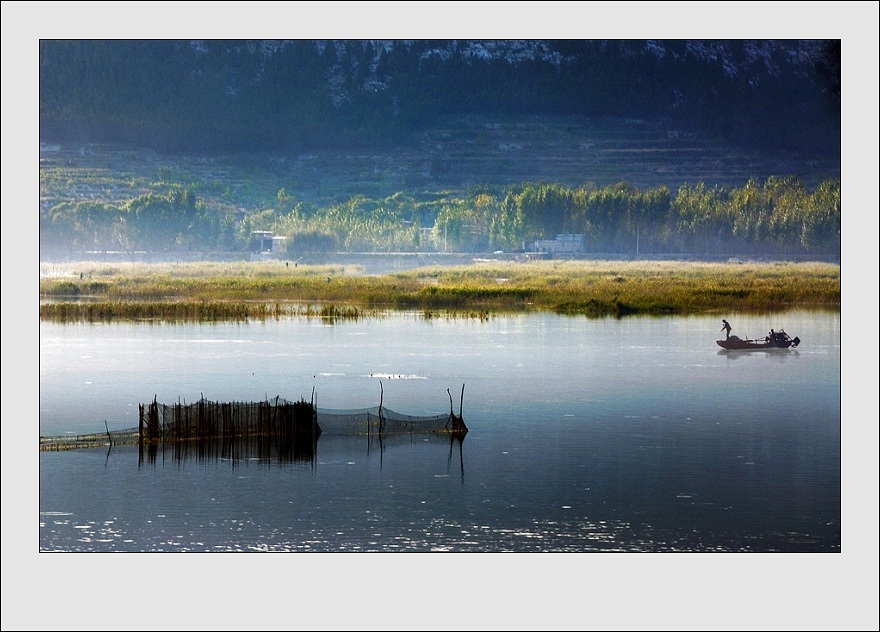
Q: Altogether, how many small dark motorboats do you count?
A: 1